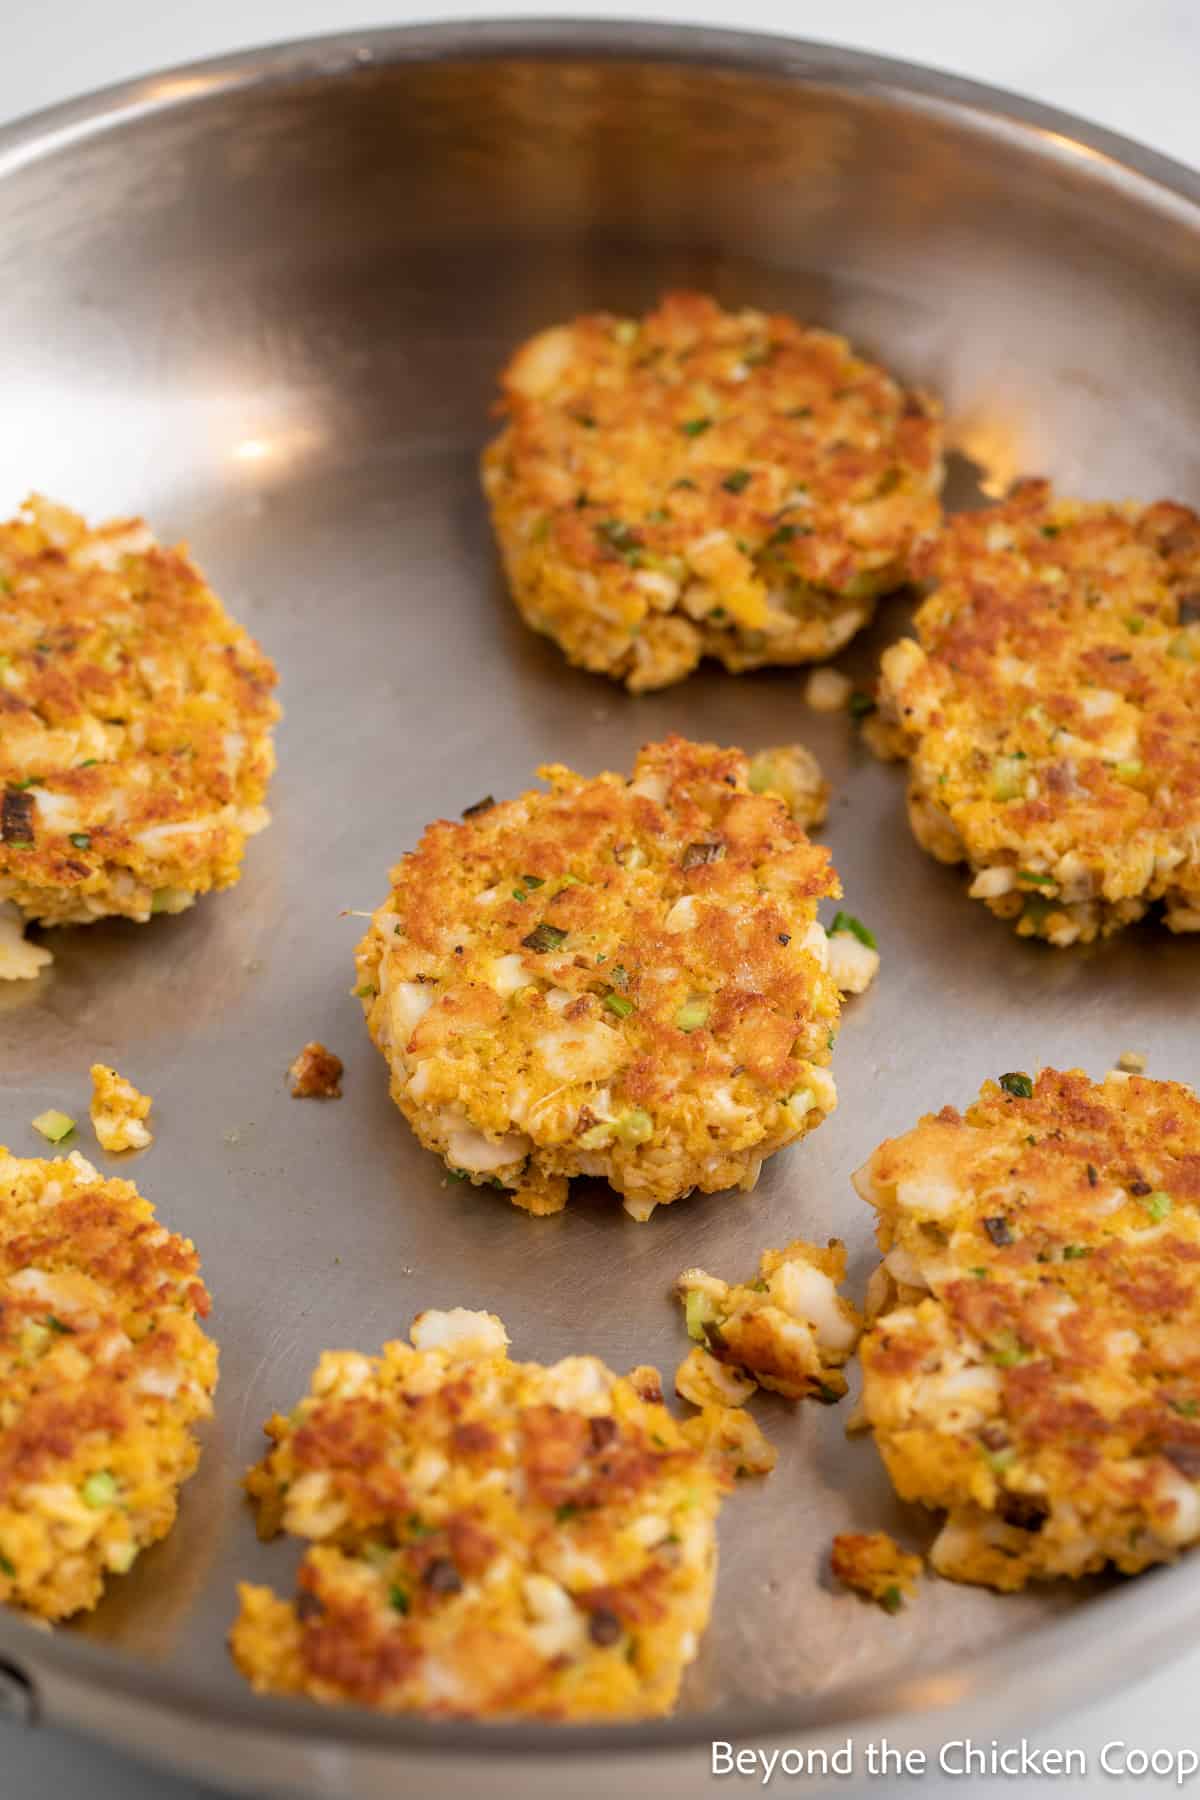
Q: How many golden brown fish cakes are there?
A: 7